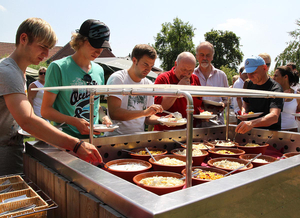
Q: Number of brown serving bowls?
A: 13